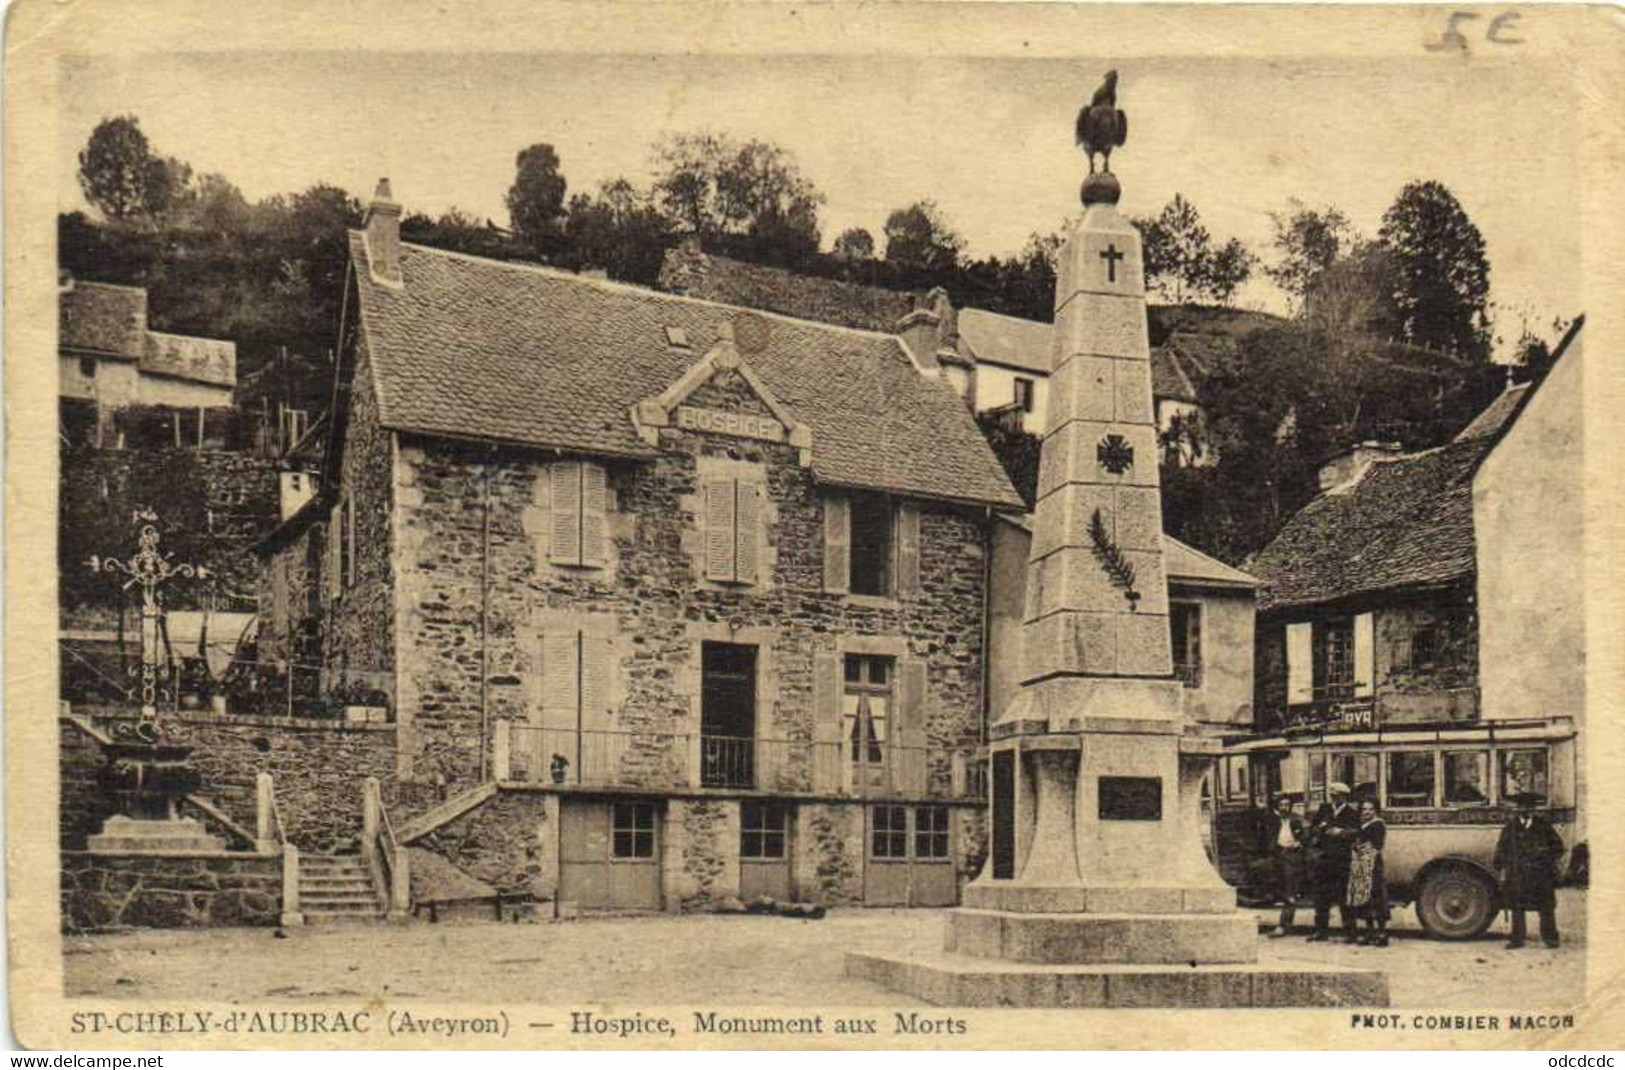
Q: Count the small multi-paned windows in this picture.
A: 4